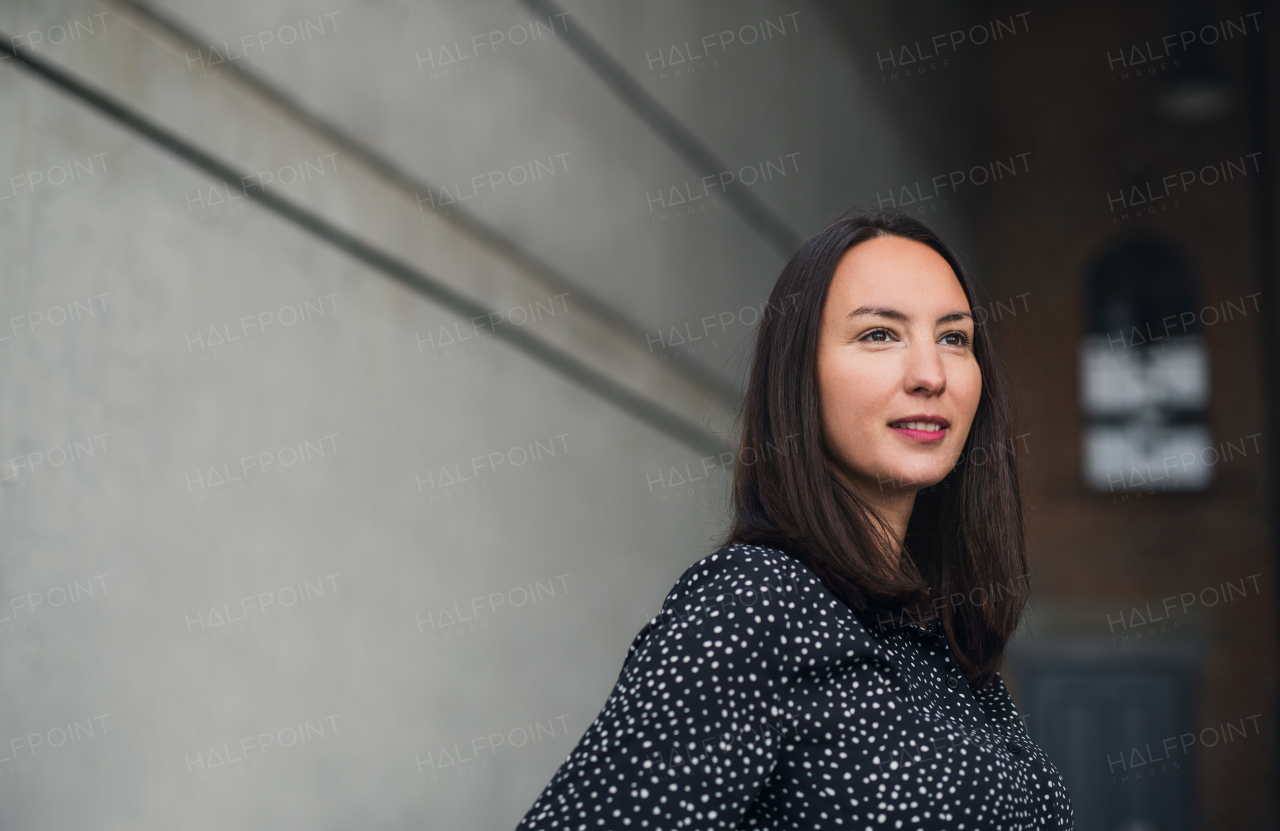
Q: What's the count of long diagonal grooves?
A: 3